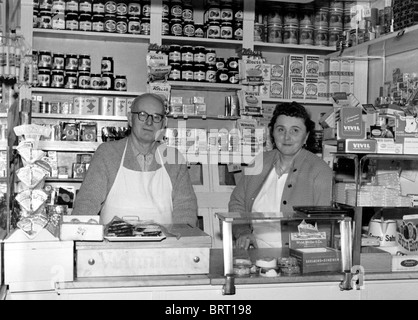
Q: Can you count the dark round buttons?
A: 3